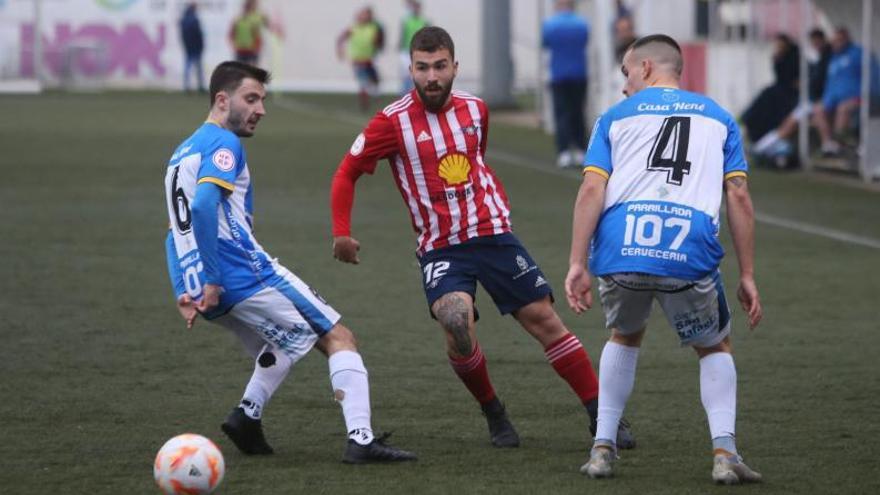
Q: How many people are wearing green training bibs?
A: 3